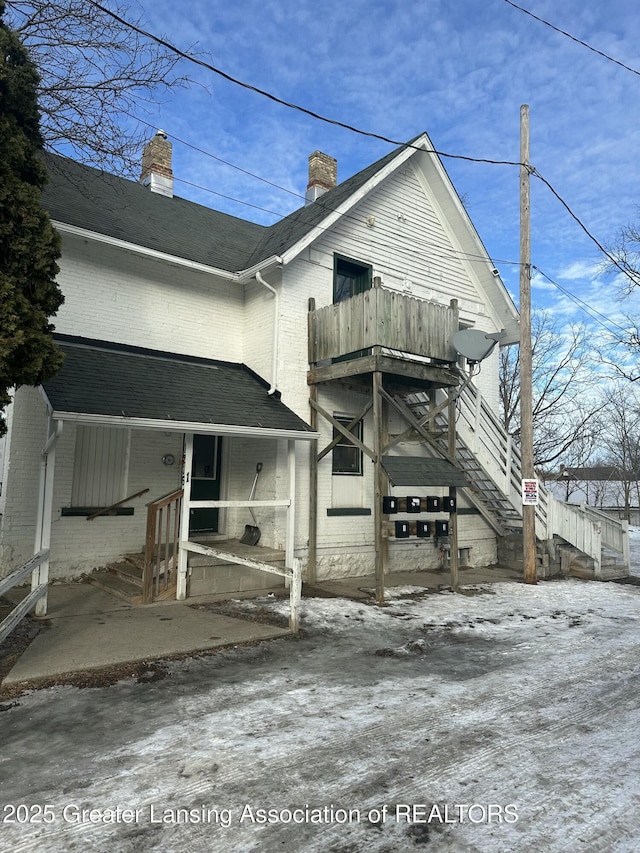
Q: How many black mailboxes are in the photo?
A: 7